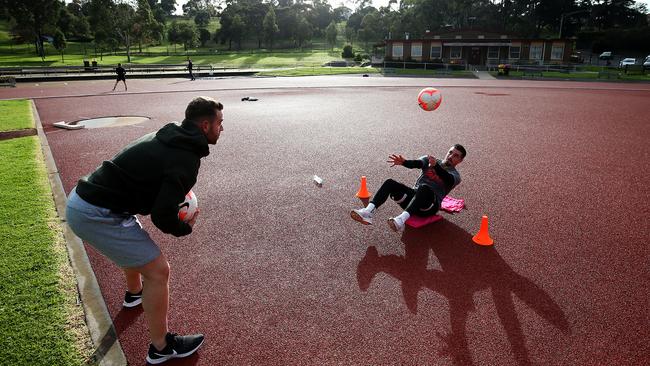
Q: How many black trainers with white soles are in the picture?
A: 2